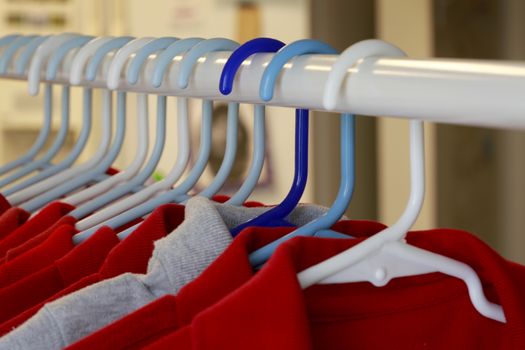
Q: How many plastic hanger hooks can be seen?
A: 14